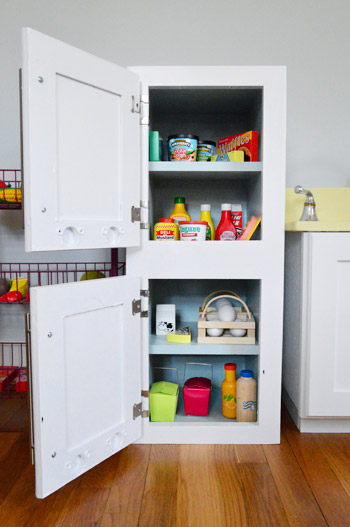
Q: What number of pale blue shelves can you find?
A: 2